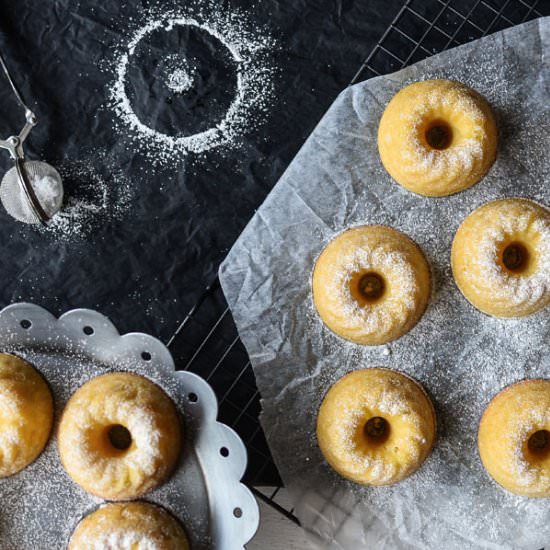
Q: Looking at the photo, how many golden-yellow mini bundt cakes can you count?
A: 8